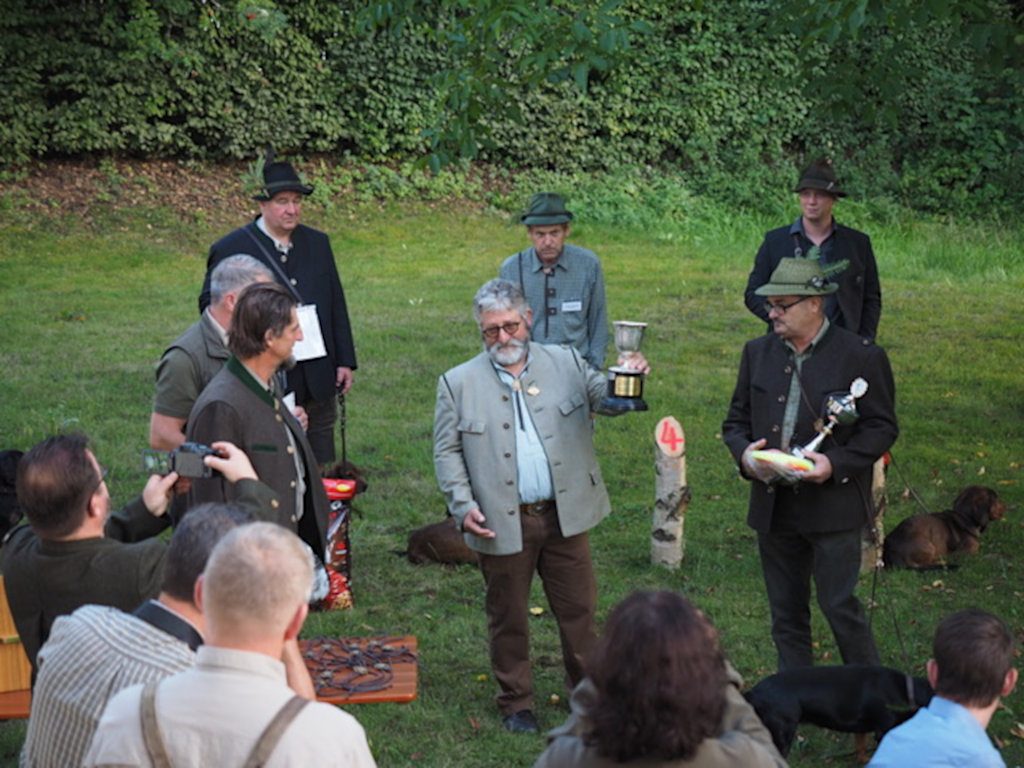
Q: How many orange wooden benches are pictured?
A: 1